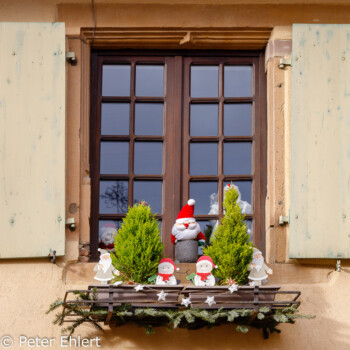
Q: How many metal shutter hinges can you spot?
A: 4